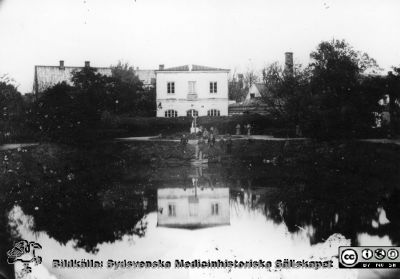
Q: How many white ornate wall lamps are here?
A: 0